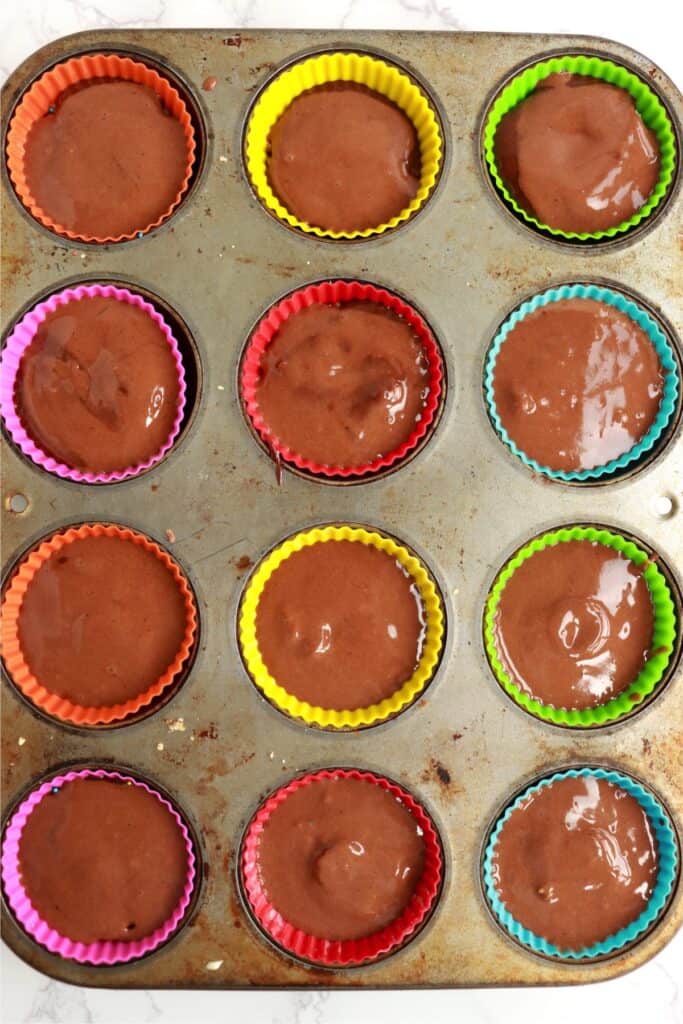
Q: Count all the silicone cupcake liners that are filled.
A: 12